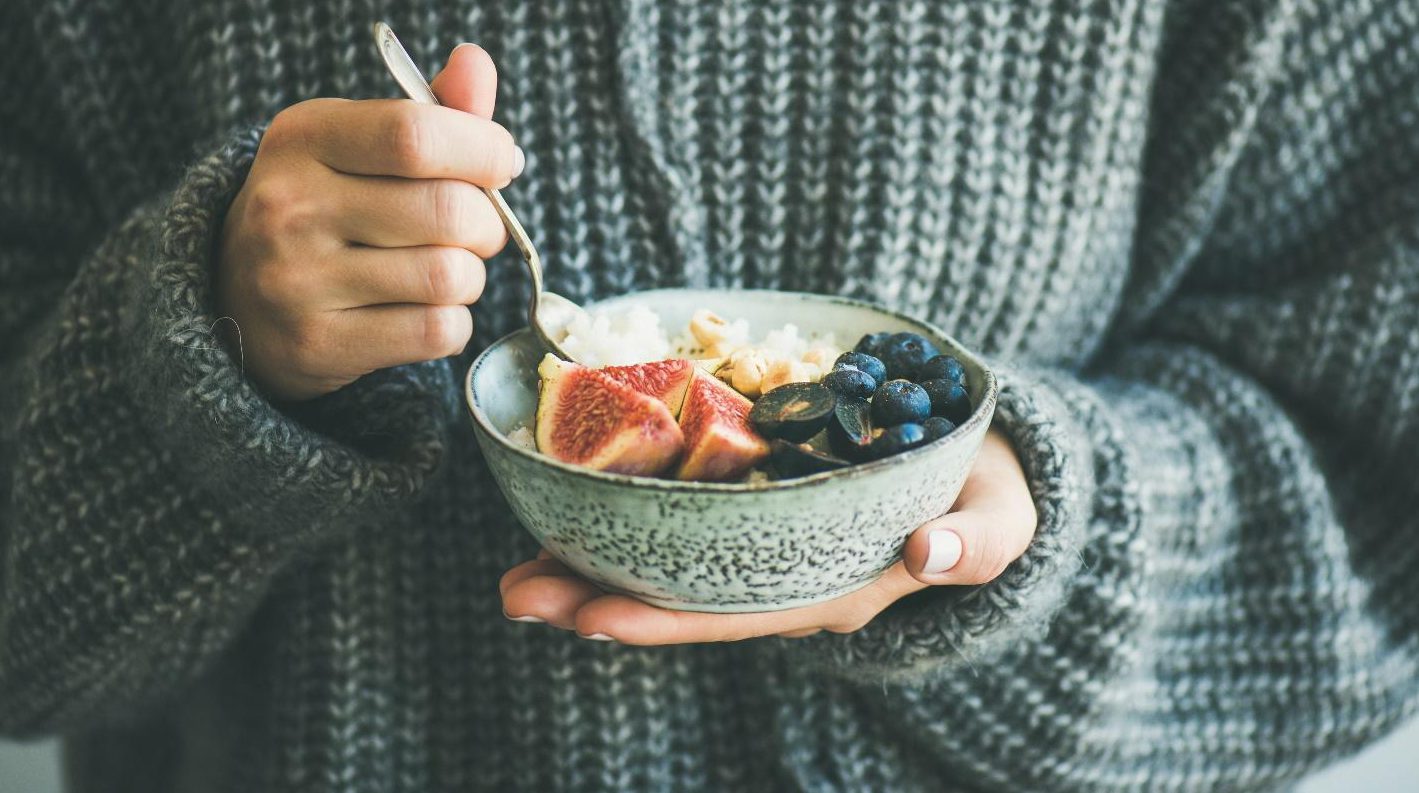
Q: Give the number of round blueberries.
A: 9